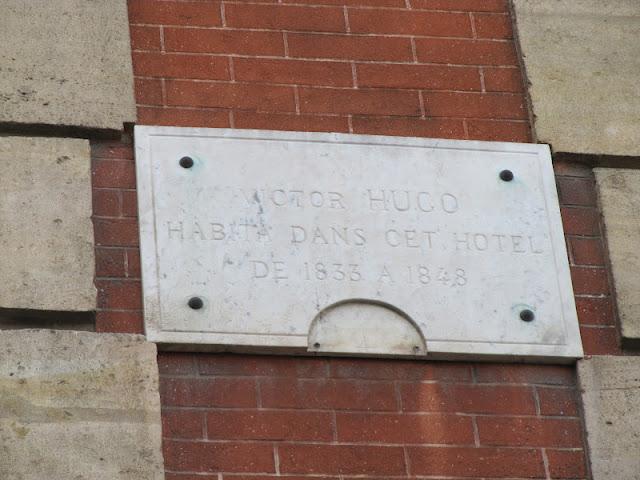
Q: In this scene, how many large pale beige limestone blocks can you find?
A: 6